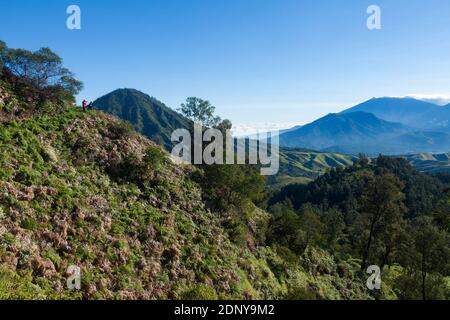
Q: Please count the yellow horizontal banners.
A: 0